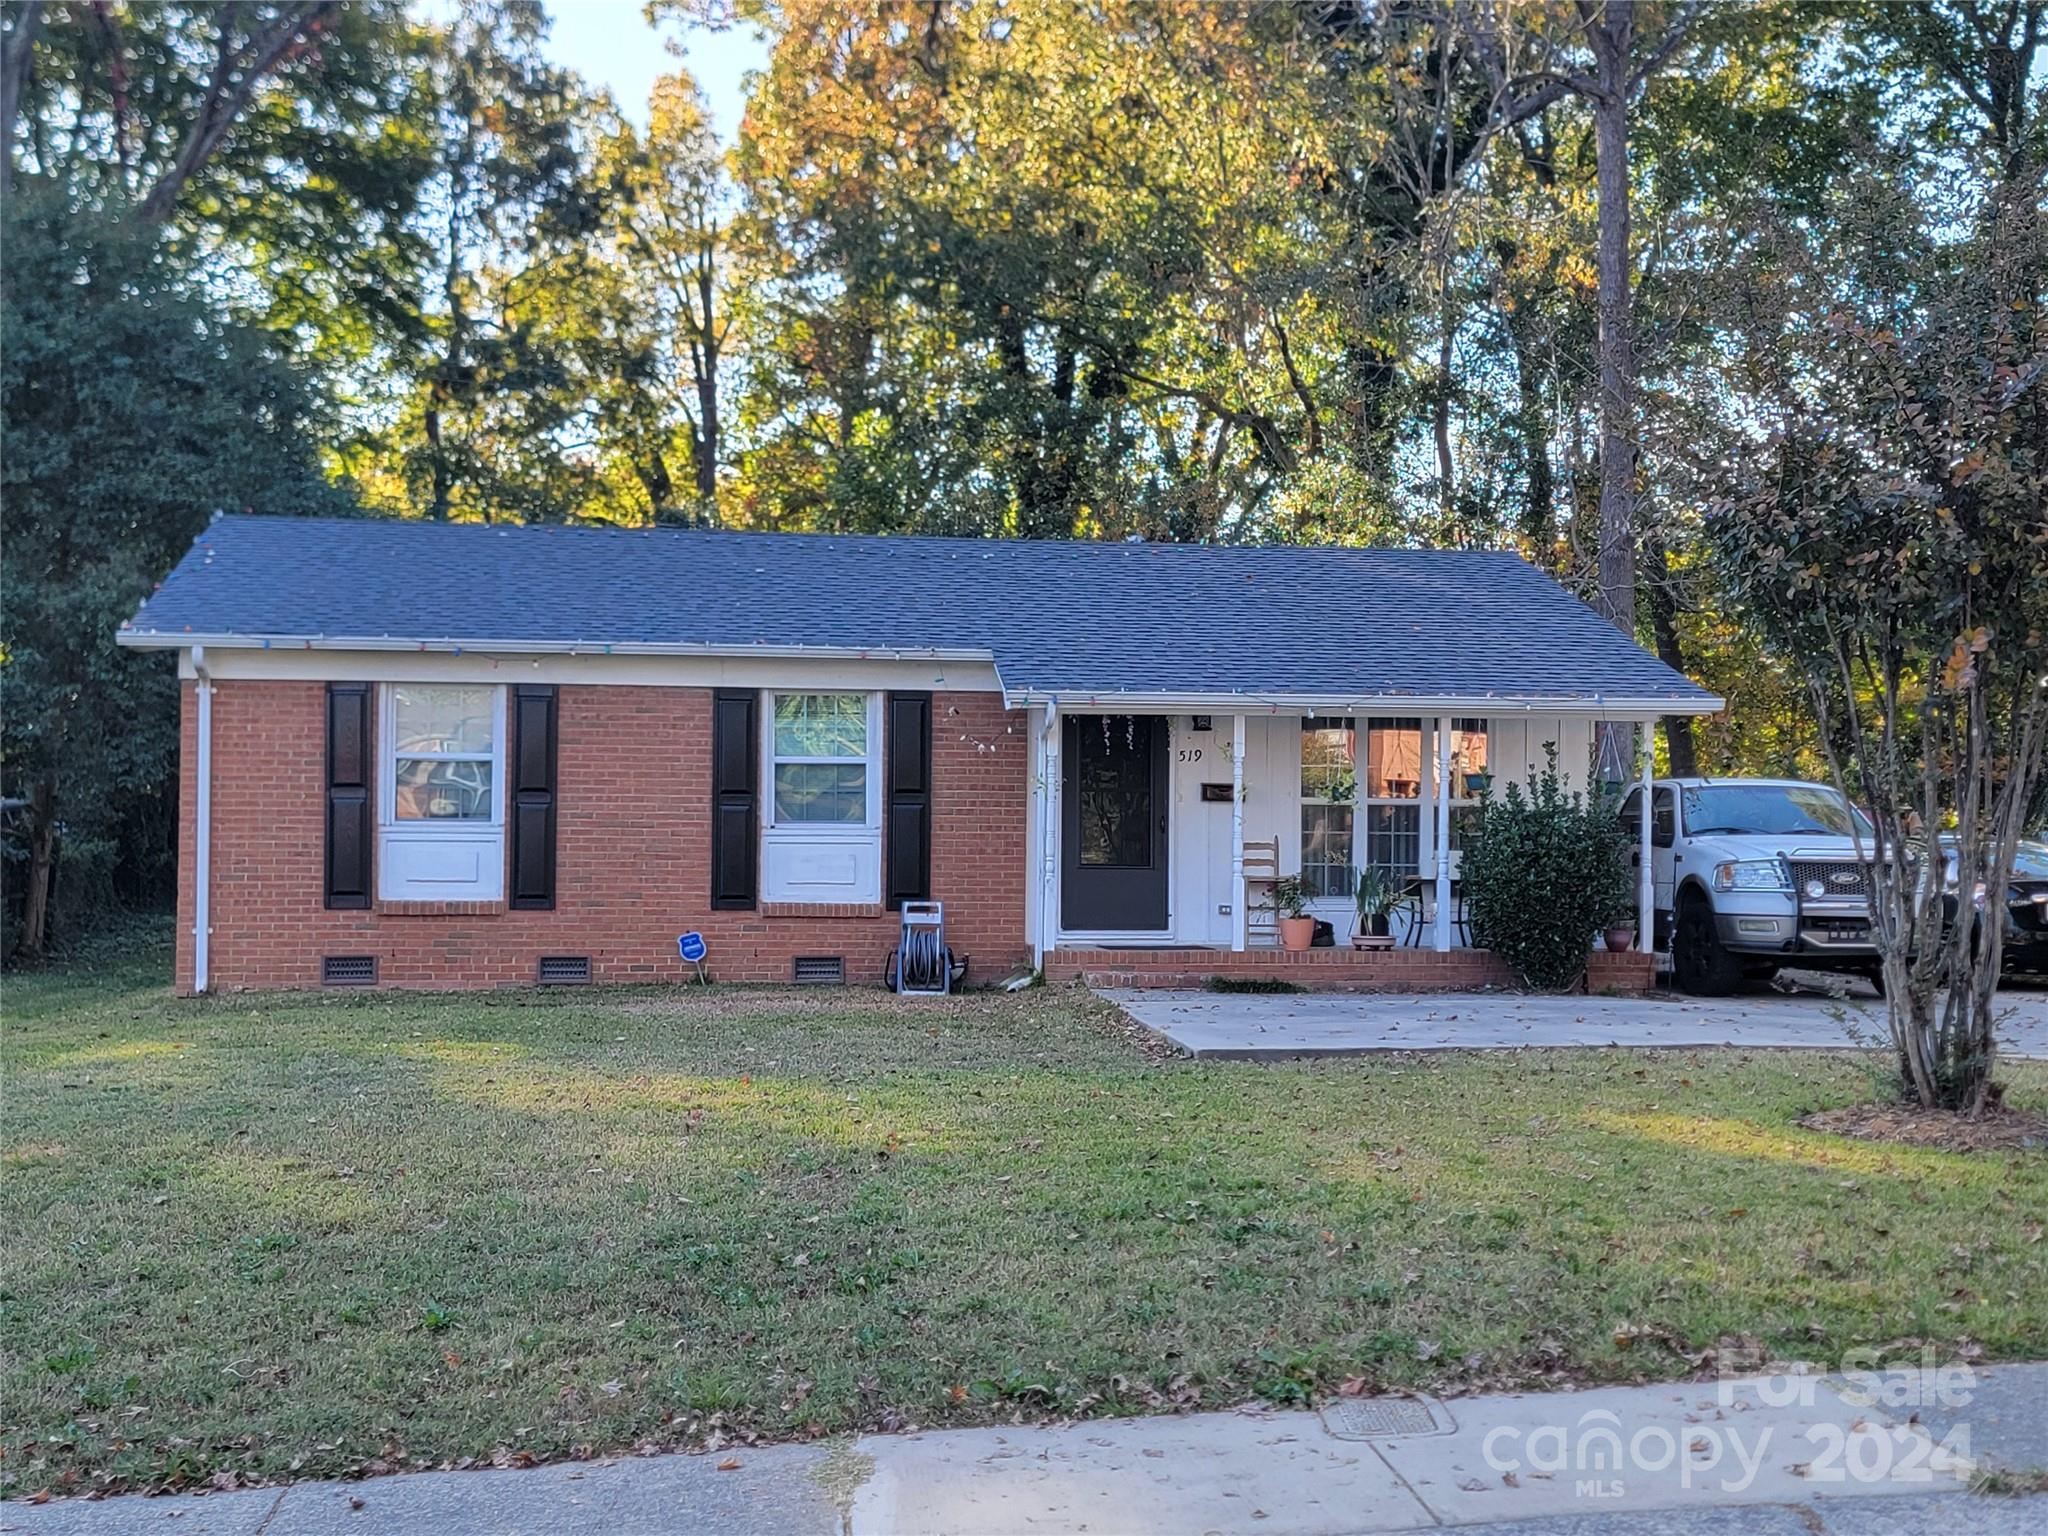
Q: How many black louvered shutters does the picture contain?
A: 4